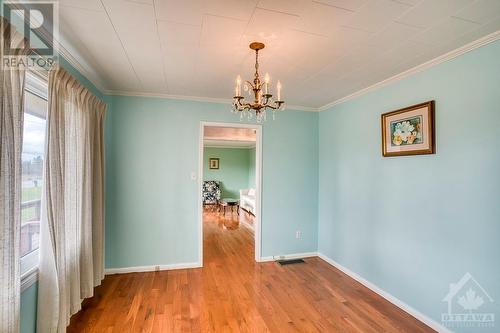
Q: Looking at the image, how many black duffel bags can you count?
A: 0